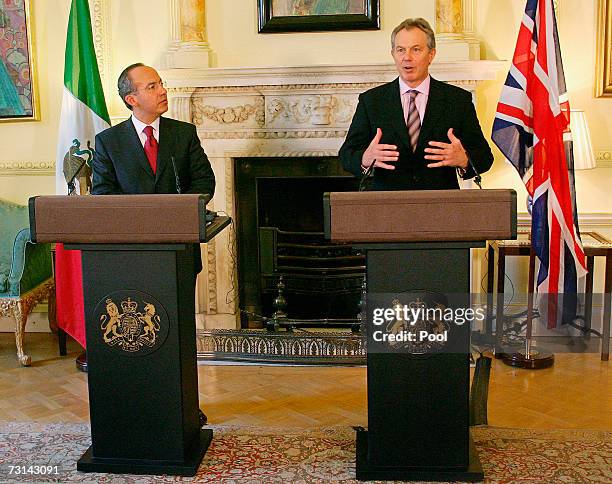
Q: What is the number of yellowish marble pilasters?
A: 2